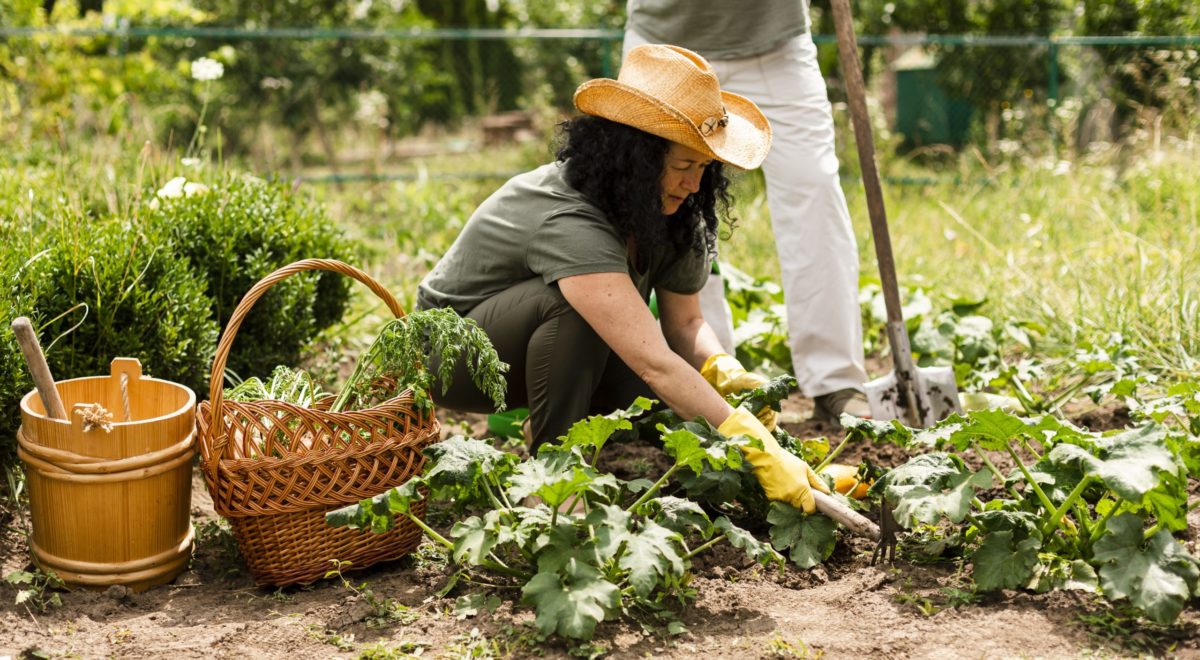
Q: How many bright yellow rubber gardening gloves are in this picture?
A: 2